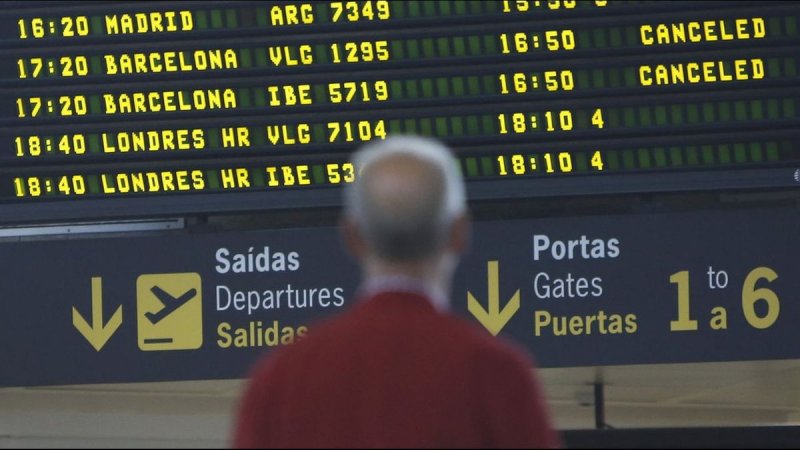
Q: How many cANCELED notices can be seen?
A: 2